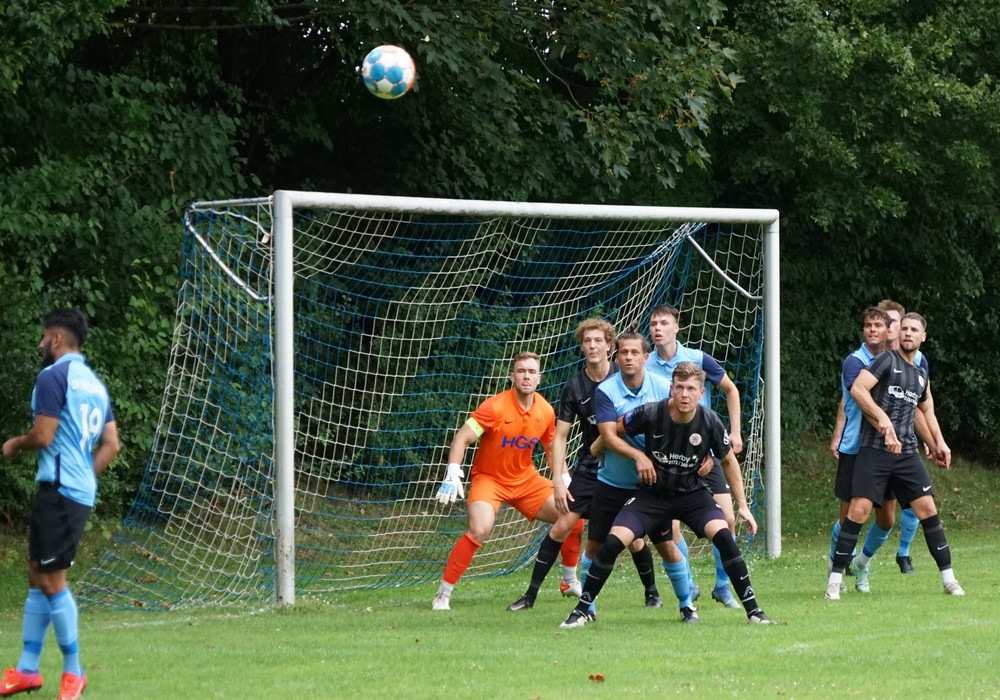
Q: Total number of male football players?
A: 9